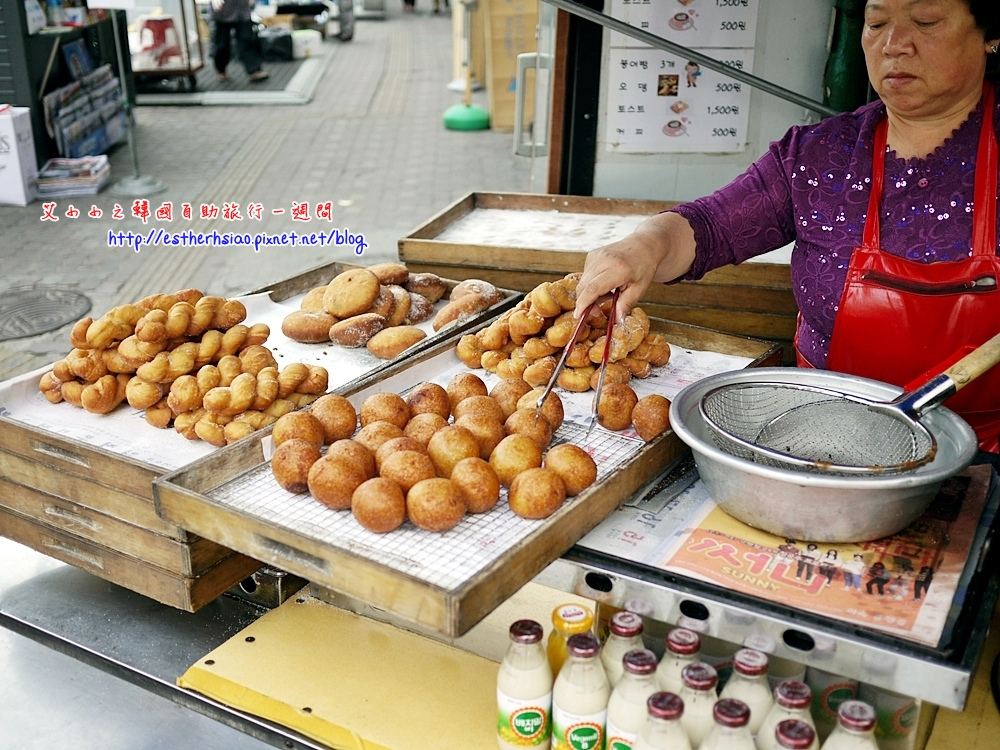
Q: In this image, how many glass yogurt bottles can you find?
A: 12